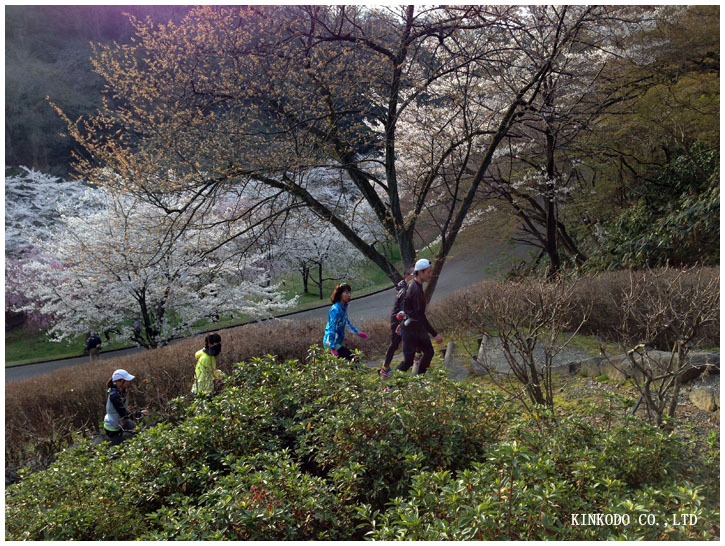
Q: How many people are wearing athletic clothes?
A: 5